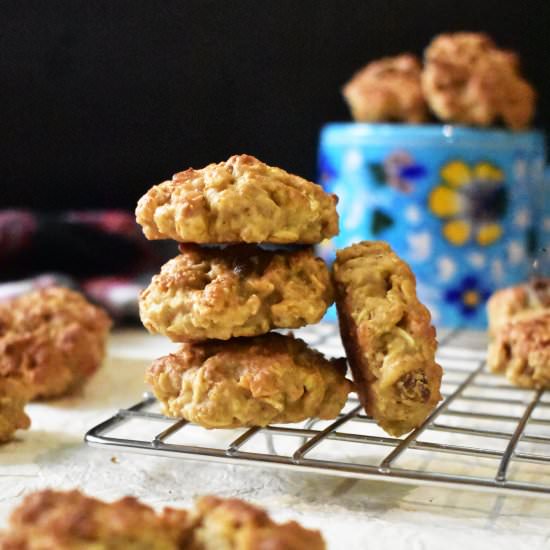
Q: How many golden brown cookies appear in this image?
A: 11